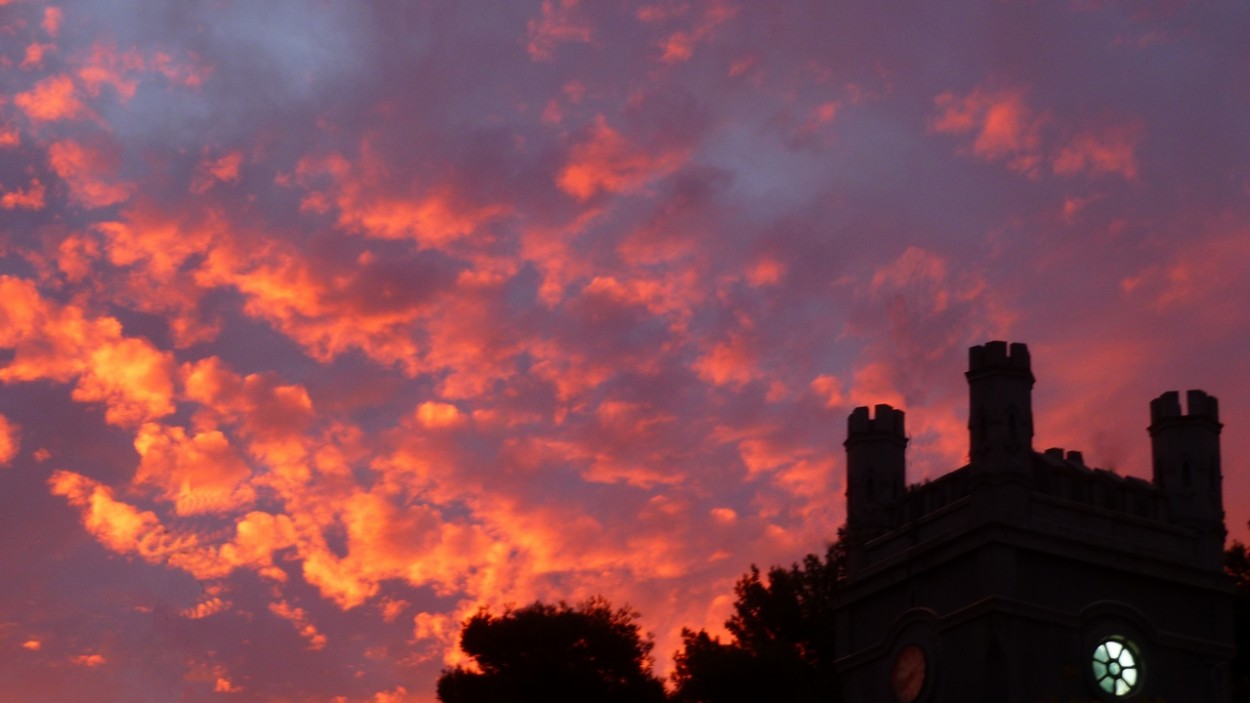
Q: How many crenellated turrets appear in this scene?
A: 3